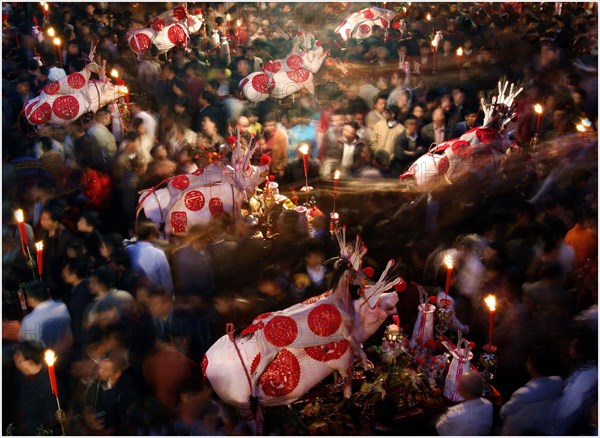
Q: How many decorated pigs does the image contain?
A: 7